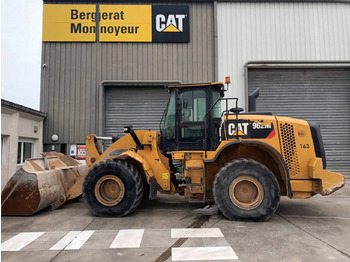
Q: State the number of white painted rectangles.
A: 5